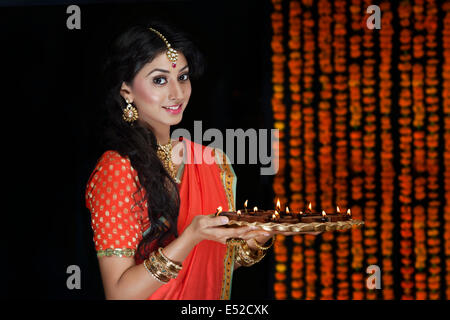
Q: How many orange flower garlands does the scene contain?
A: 12